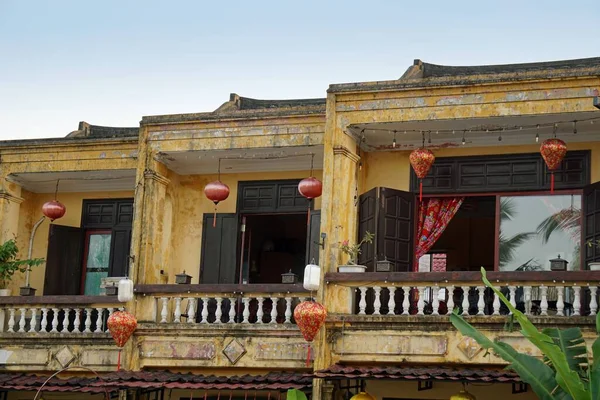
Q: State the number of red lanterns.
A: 7